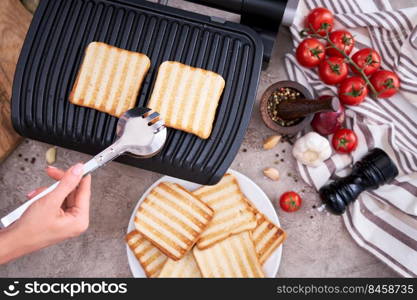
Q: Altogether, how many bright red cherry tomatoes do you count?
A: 9